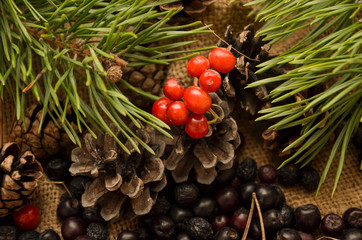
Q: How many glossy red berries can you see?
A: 9